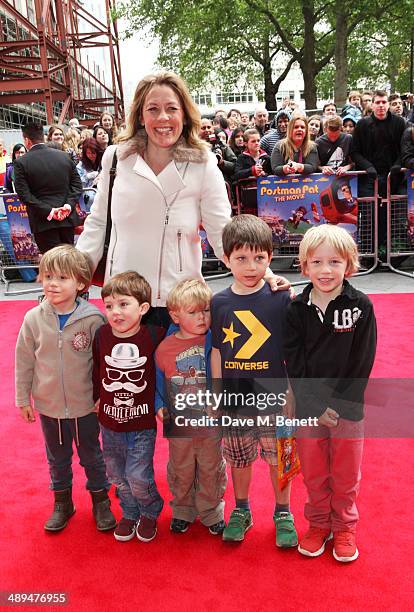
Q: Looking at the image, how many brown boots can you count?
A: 2